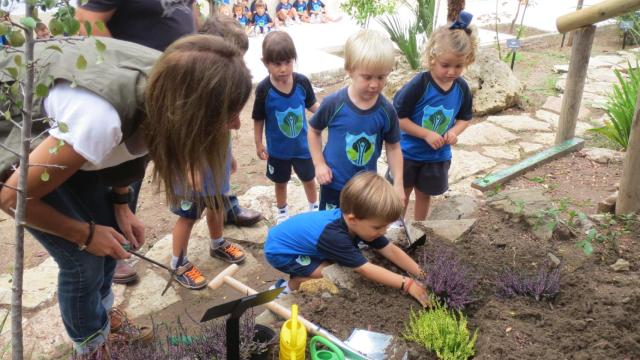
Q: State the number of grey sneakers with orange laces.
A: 2